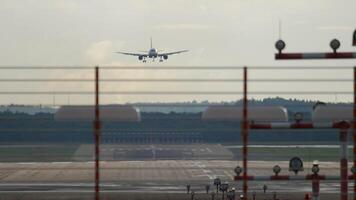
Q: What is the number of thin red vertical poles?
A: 3